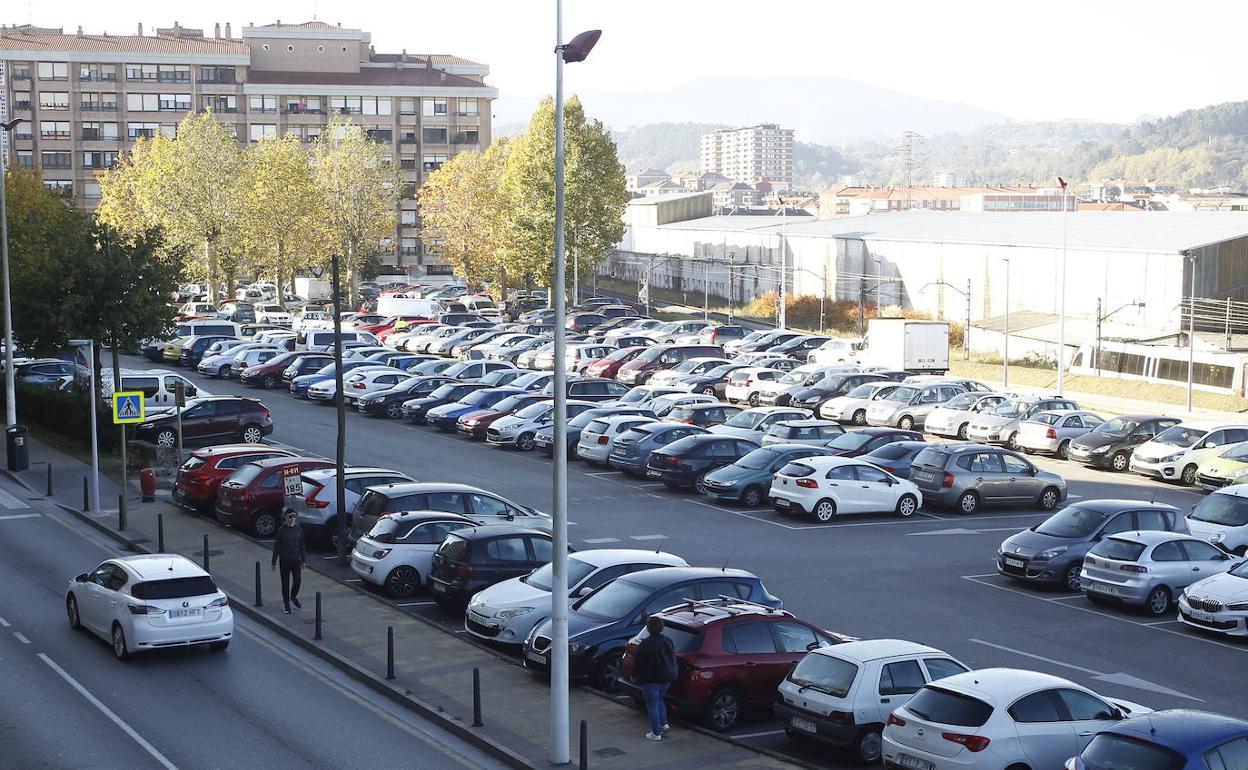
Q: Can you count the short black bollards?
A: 10